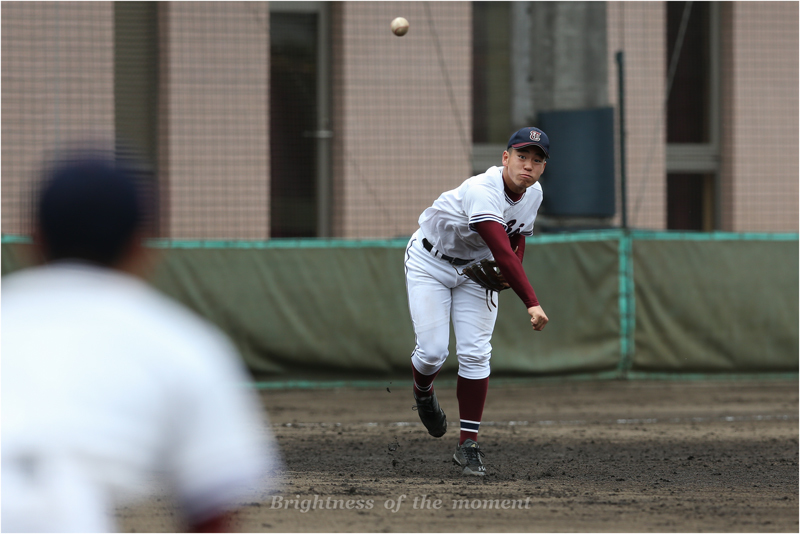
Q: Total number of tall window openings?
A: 4